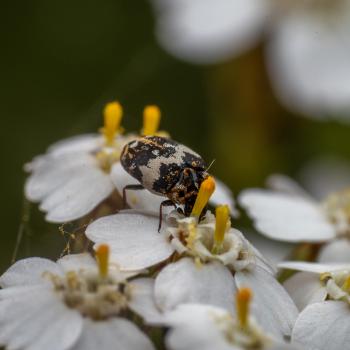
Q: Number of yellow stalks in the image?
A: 6